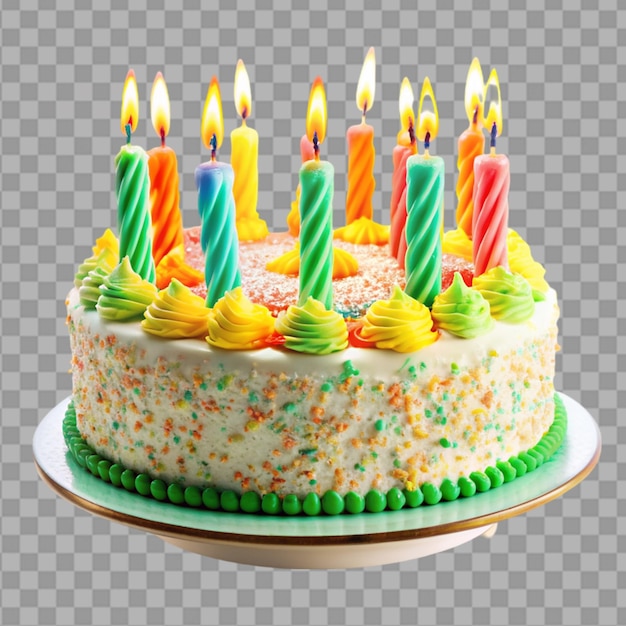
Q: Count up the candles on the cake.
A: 11